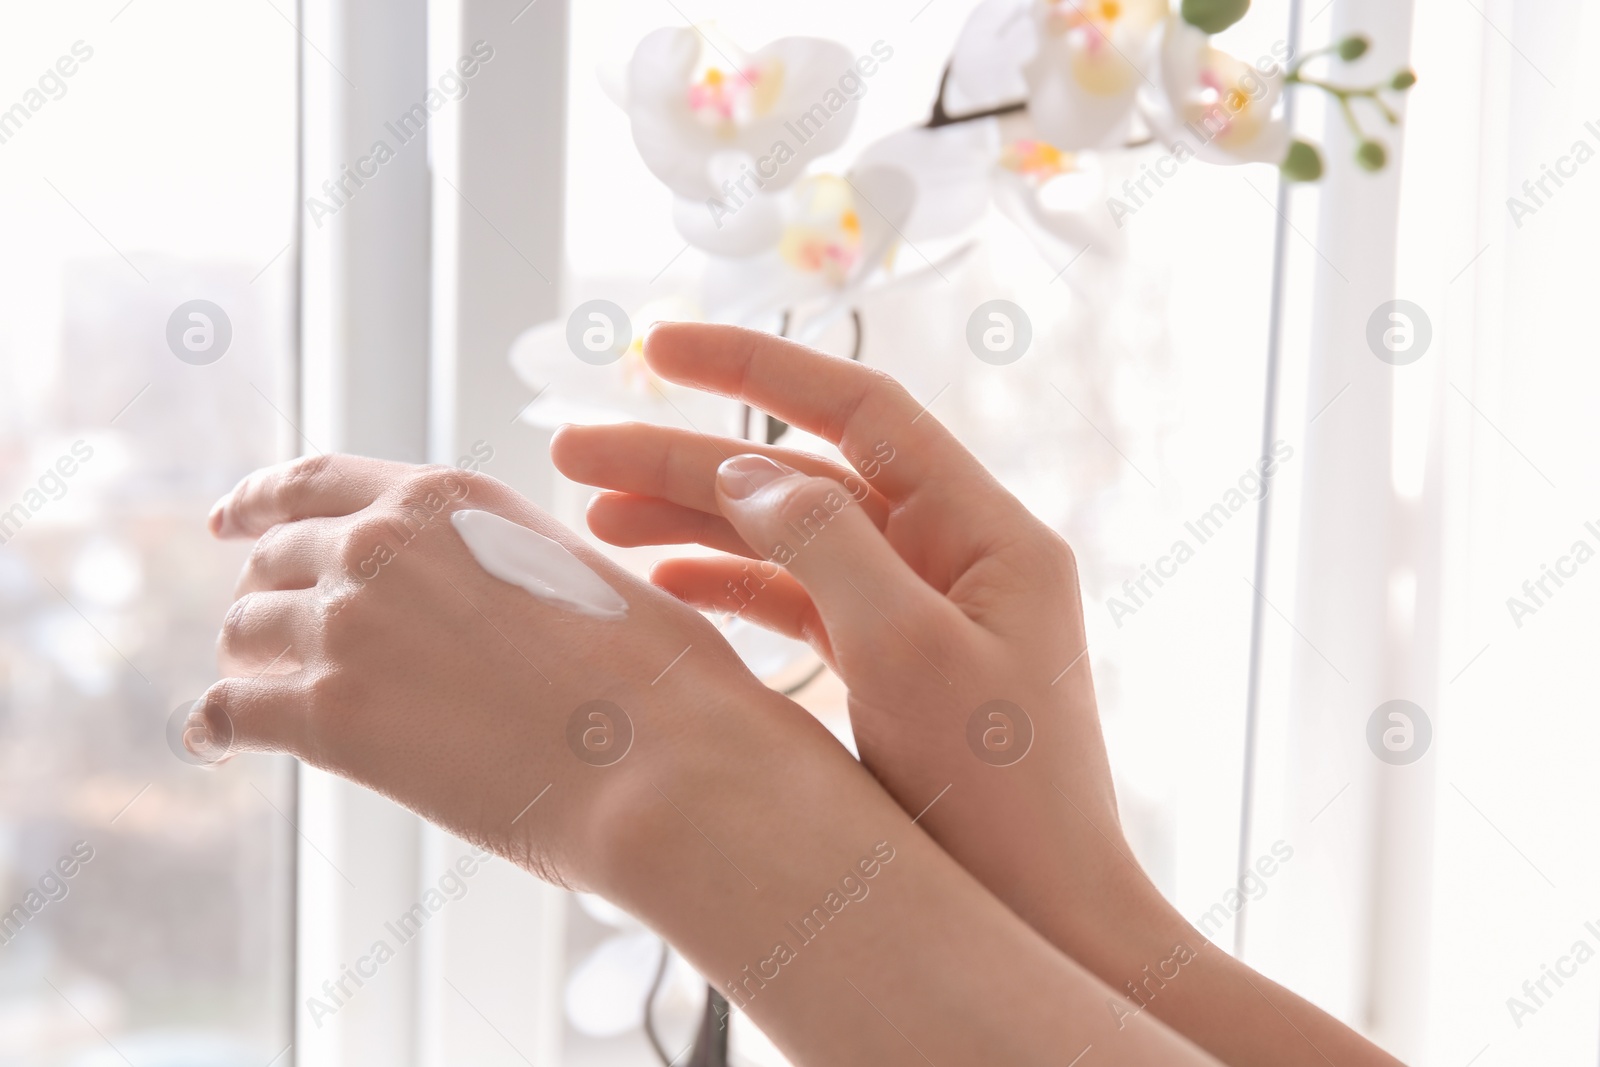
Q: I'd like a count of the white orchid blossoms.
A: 6